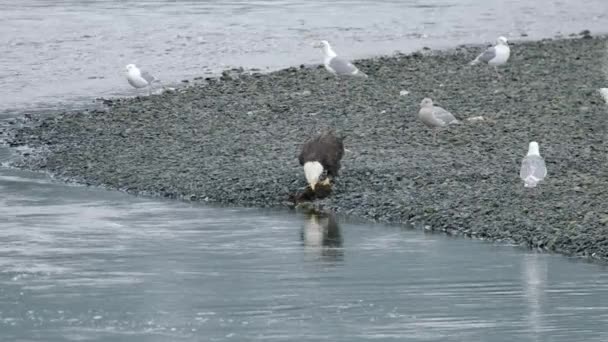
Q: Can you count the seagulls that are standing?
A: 5